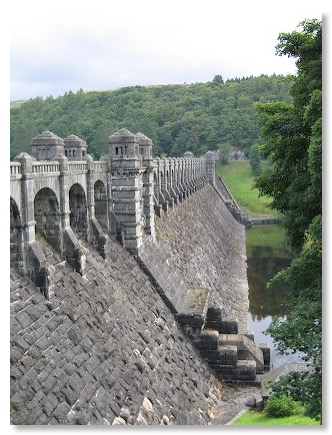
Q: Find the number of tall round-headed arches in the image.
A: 4